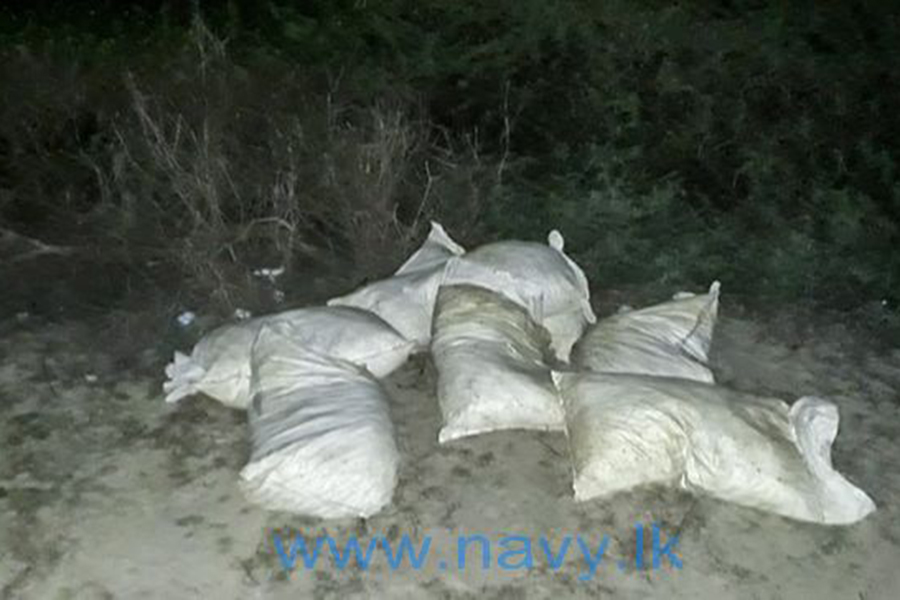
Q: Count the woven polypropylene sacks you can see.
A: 7